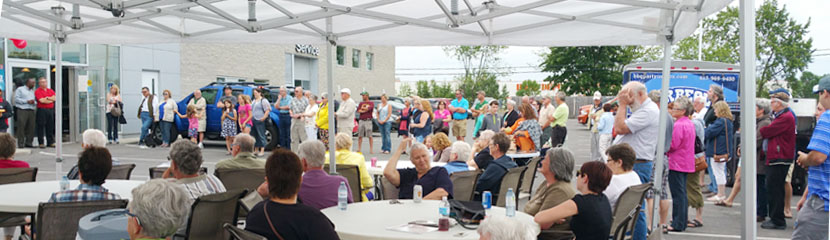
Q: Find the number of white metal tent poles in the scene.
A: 4